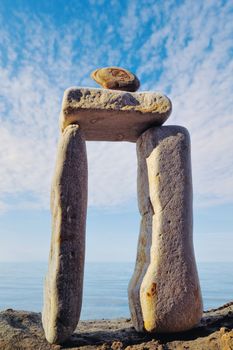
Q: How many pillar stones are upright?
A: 2